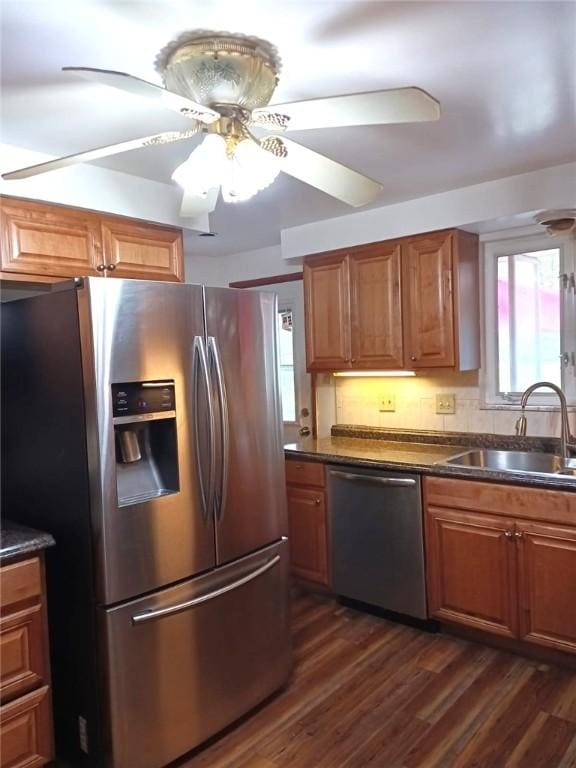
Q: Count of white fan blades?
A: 5